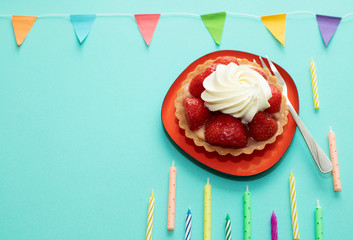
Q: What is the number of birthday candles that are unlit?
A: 11